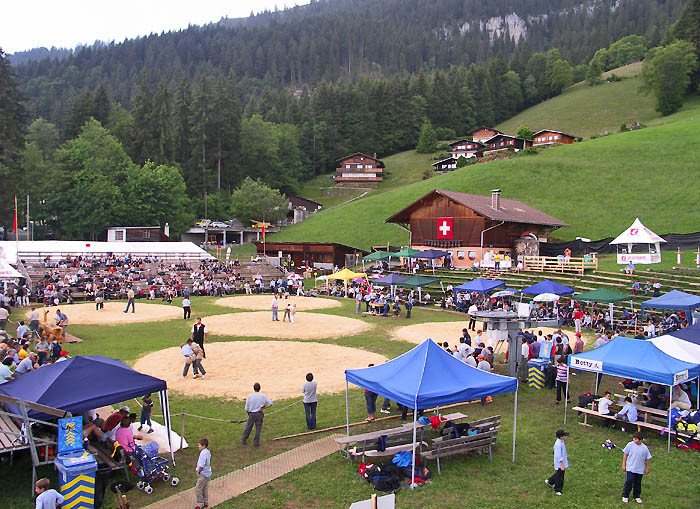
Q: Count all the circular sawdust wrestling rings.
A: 5